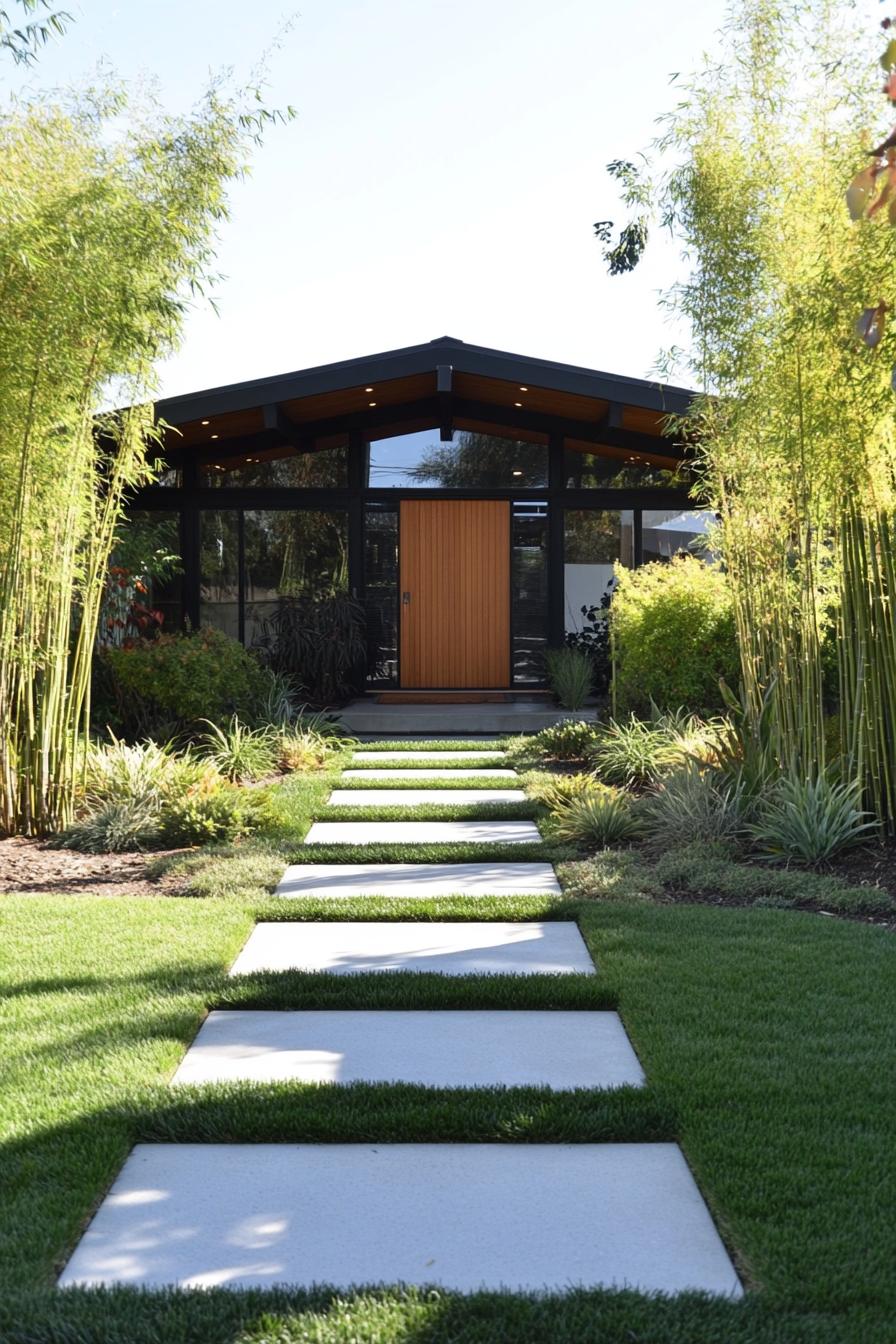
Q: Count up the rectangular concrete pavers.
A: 8